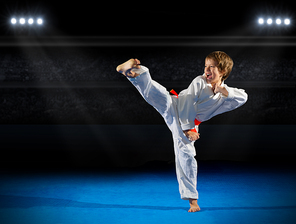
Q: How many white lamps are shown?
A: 8